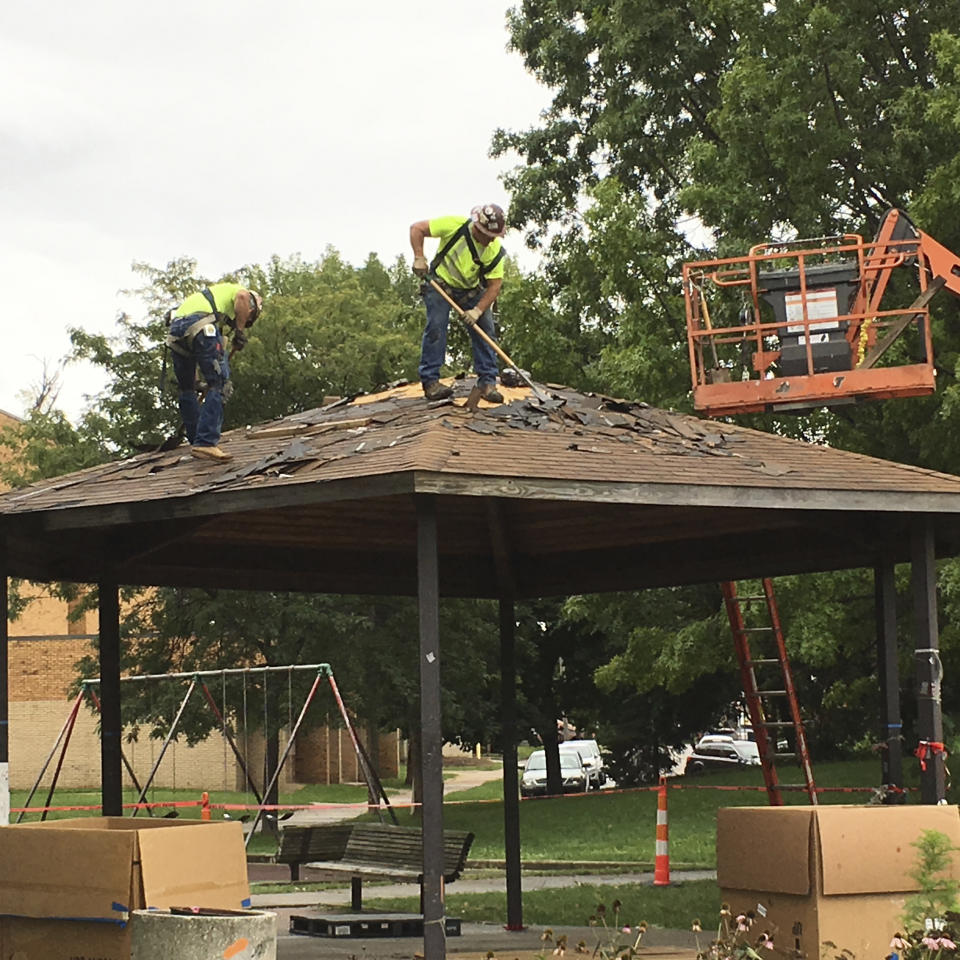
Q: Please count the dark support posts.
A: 6